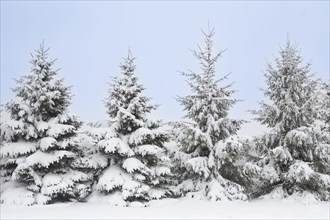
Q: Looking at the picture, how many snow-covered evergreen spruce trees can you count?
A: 4